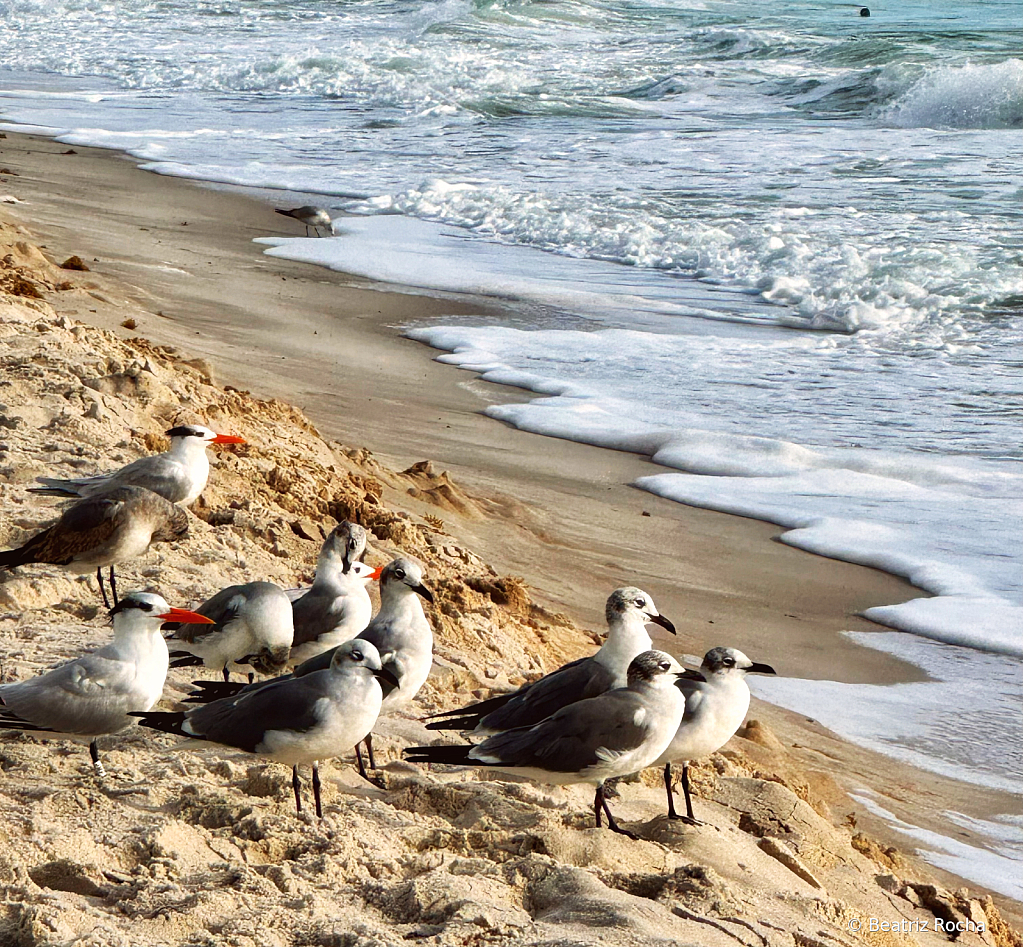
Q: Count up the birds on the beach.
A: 12